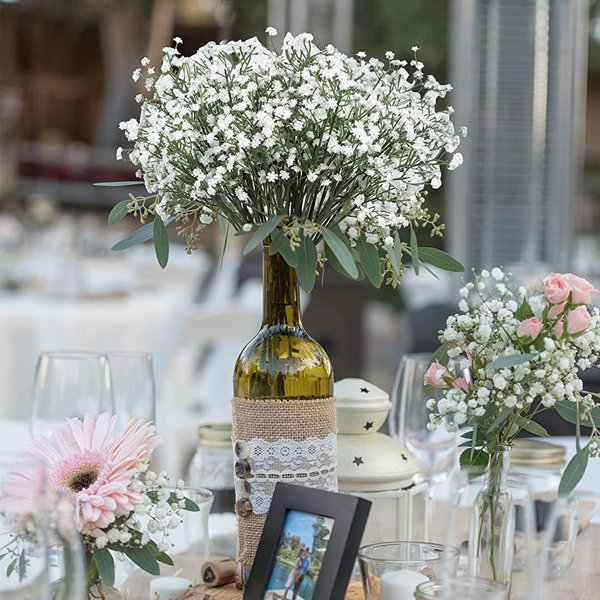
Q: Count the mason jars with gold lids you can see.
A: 2